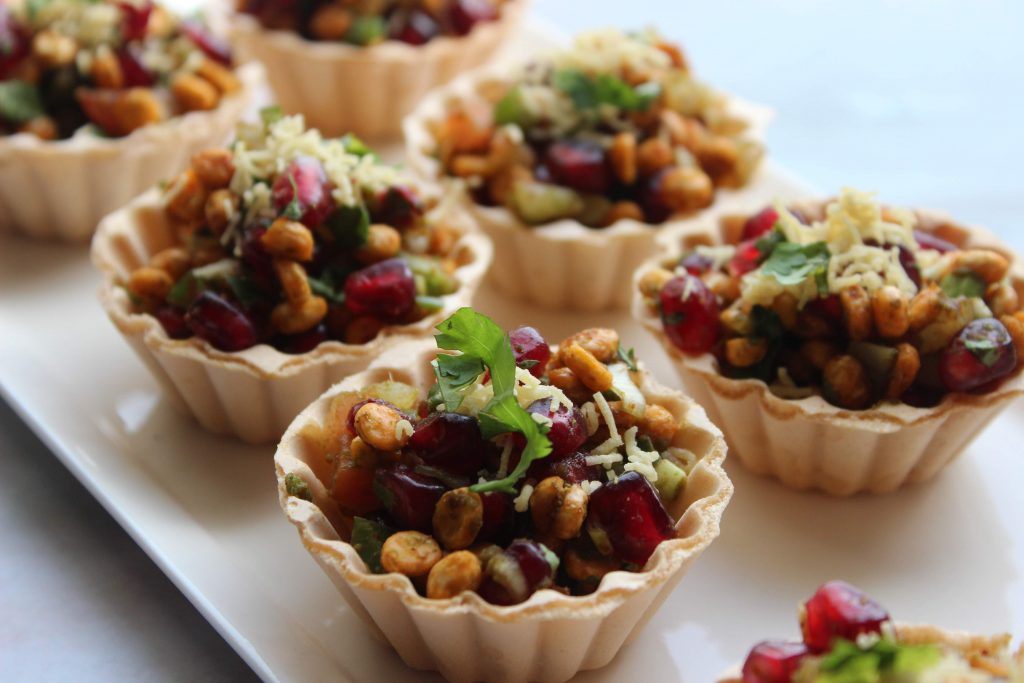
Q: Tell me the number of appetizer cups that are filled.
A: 7